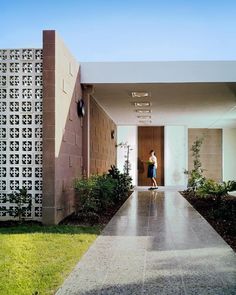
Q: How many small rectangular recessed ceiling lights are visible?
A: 5